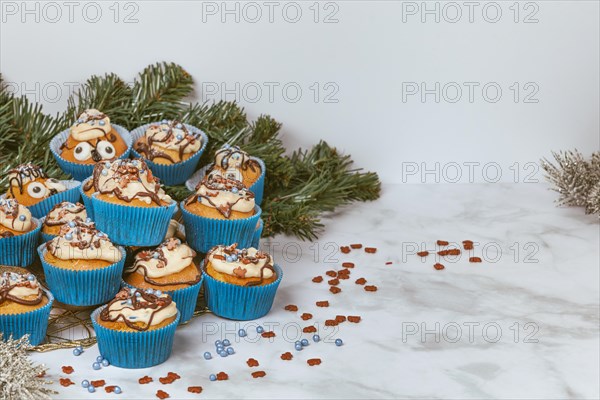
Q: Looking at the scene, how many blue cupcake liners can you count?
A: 15